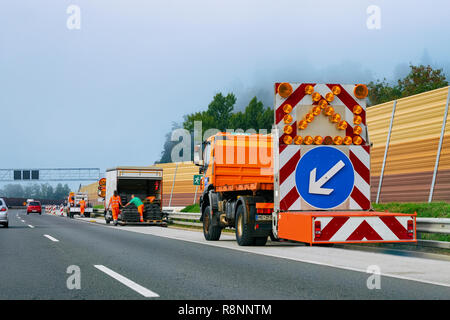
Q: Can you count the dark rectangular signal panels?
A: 3